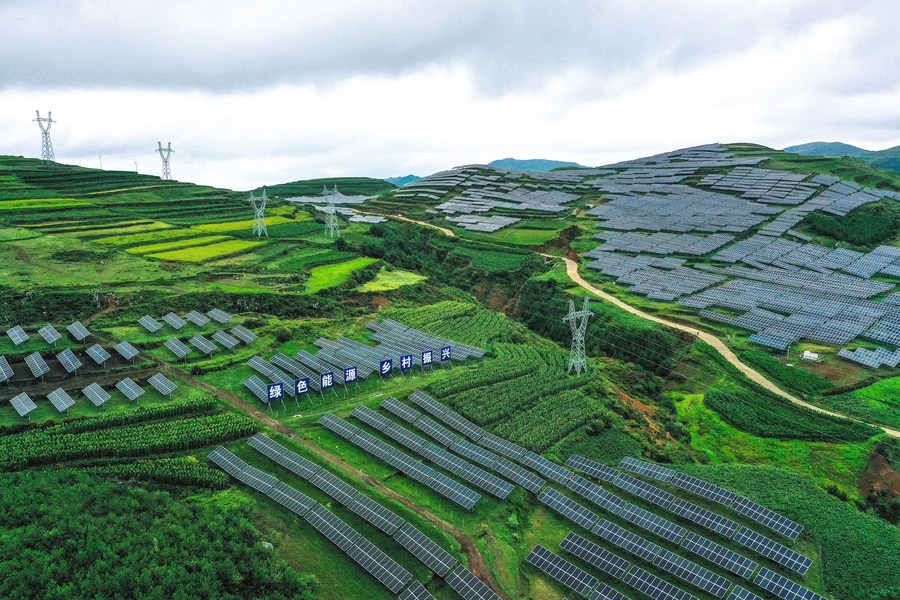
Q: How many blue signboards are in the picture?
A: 8